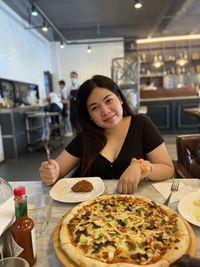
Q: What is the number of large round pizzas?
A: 1